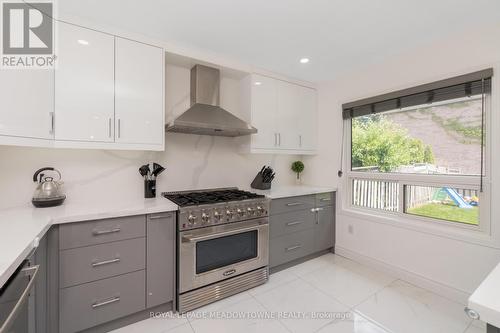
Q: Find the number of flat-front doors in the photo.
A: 8